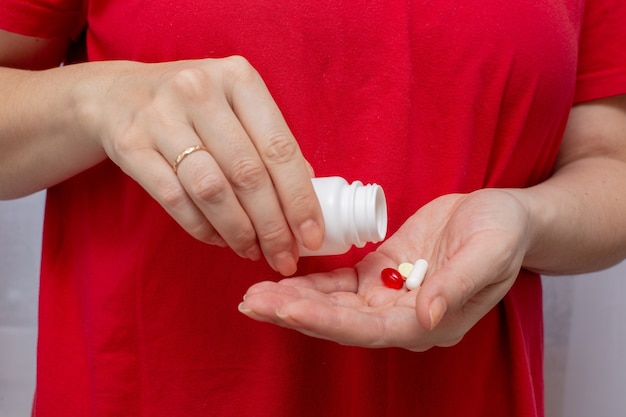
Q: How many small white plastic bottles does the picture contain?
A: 1